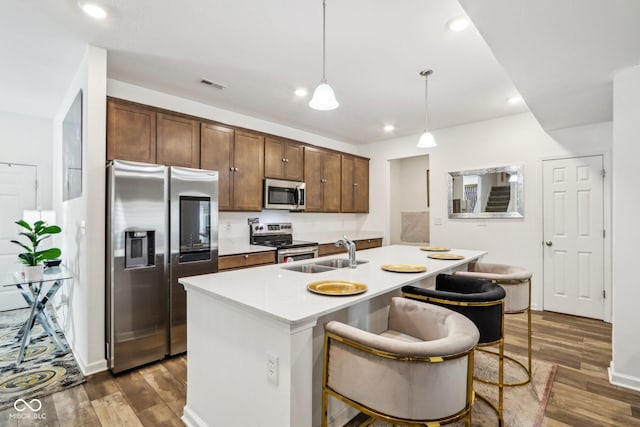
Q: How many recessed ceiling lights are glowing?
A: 5